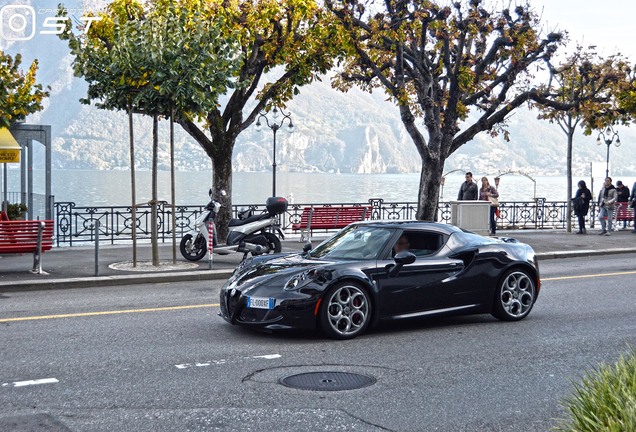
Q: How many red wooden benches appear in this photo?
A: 3